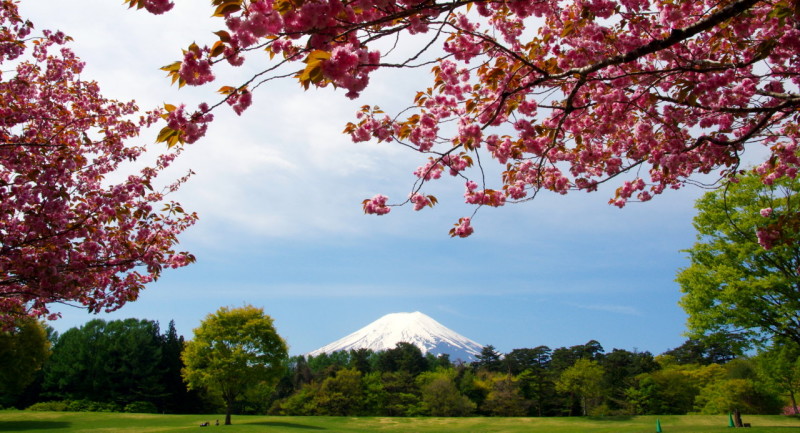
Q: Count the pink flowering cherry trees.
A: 2